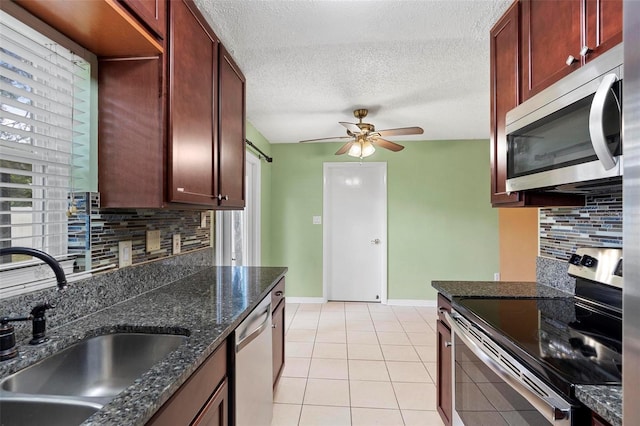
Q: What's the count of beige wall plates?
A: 4